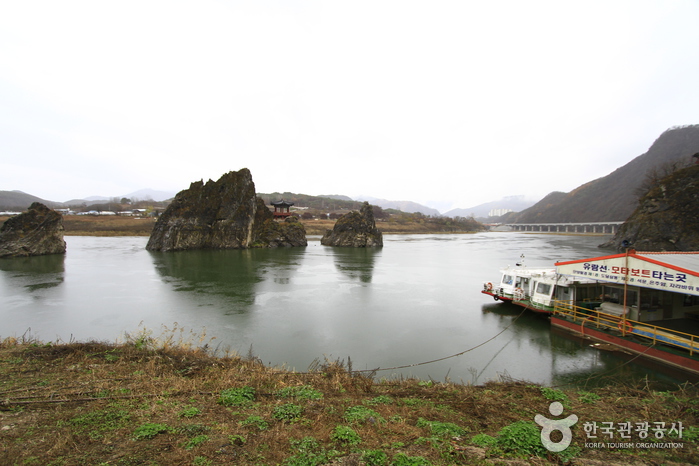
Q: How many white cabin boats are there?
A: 2